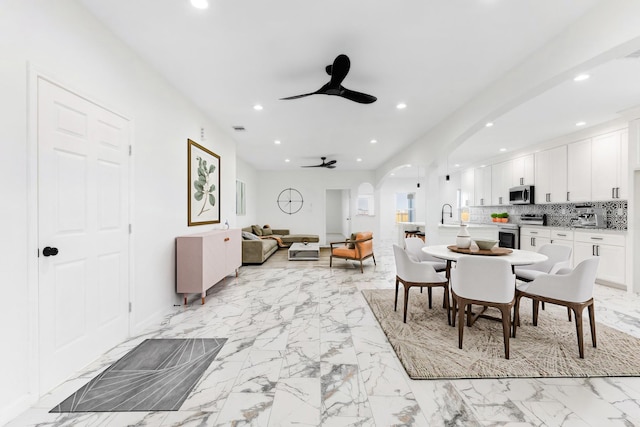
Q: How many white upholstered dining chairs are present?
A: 5